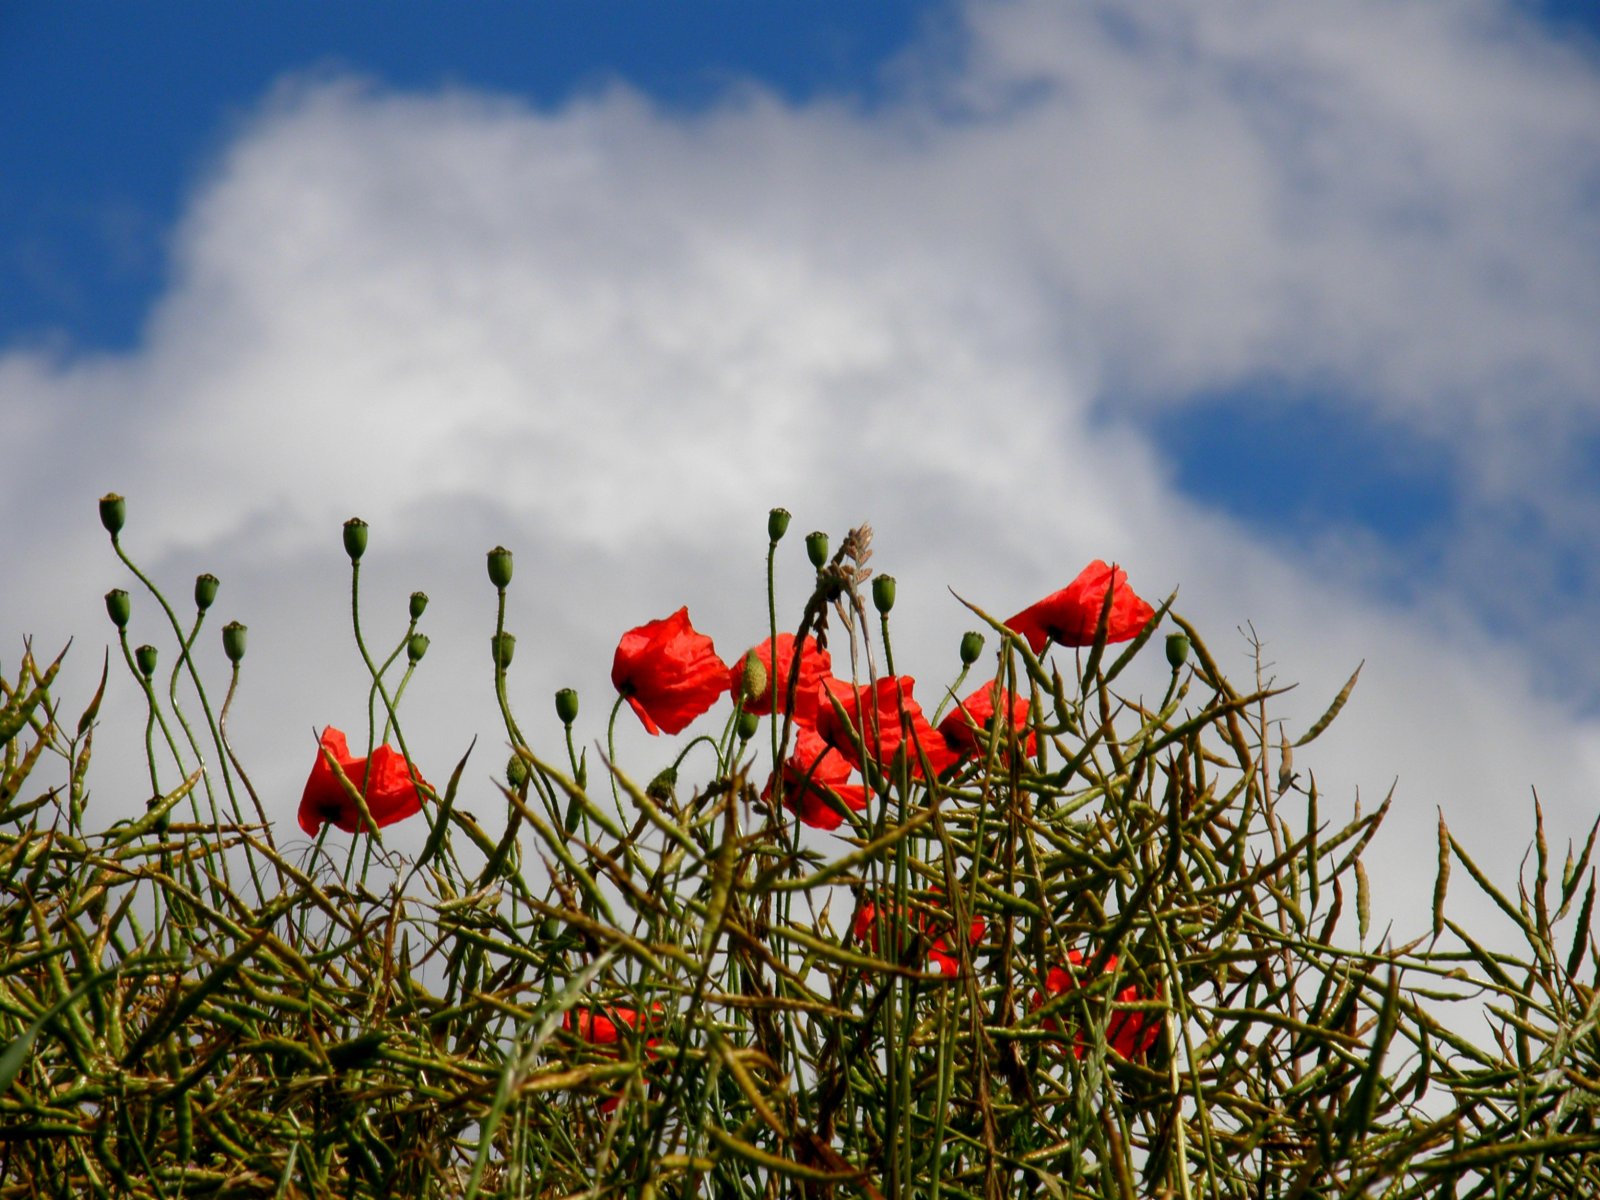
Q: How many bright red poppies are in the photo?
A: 10